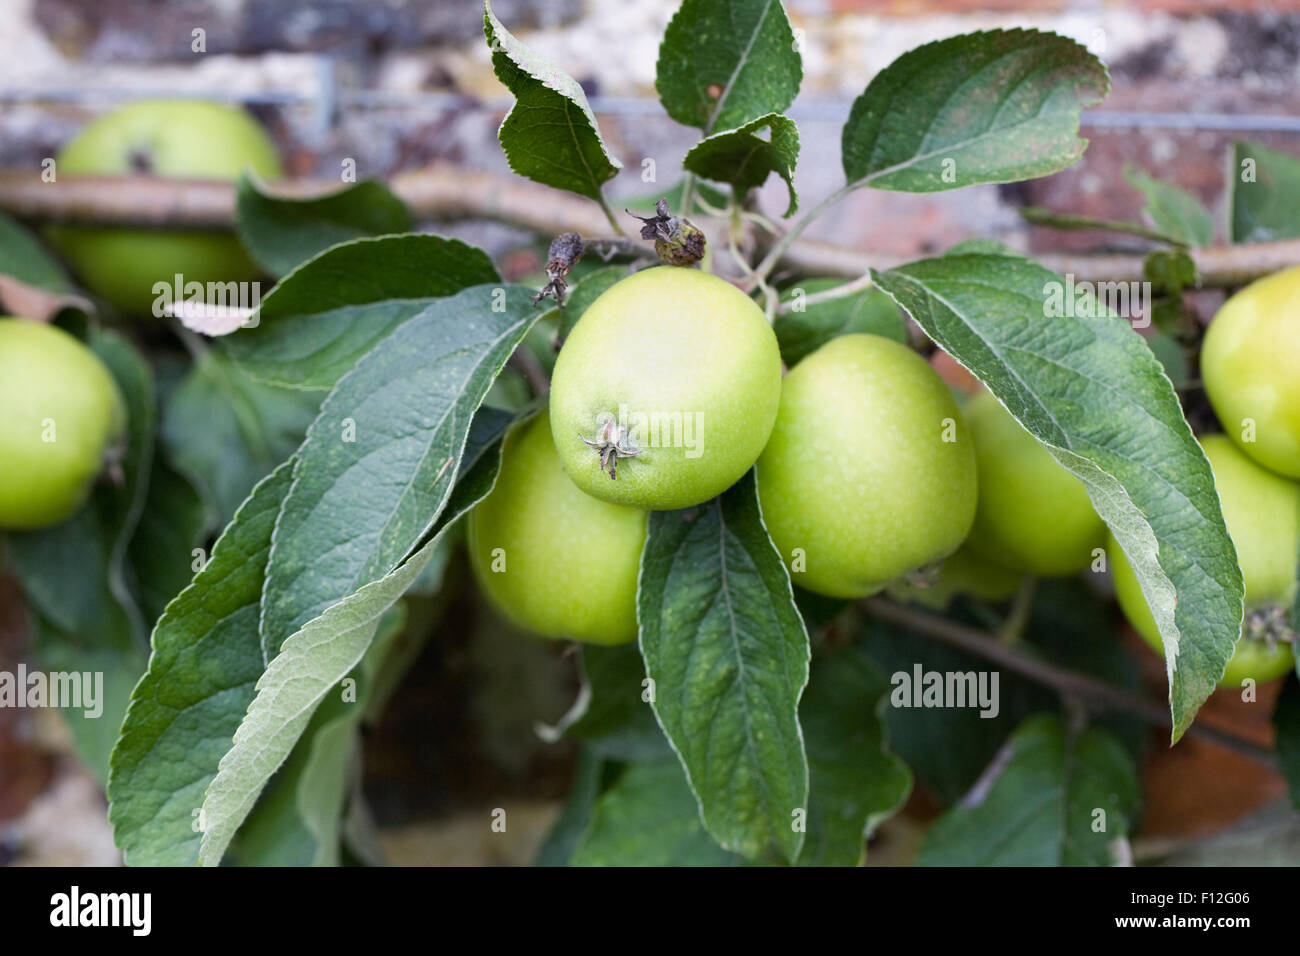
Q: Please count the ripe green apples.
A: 8